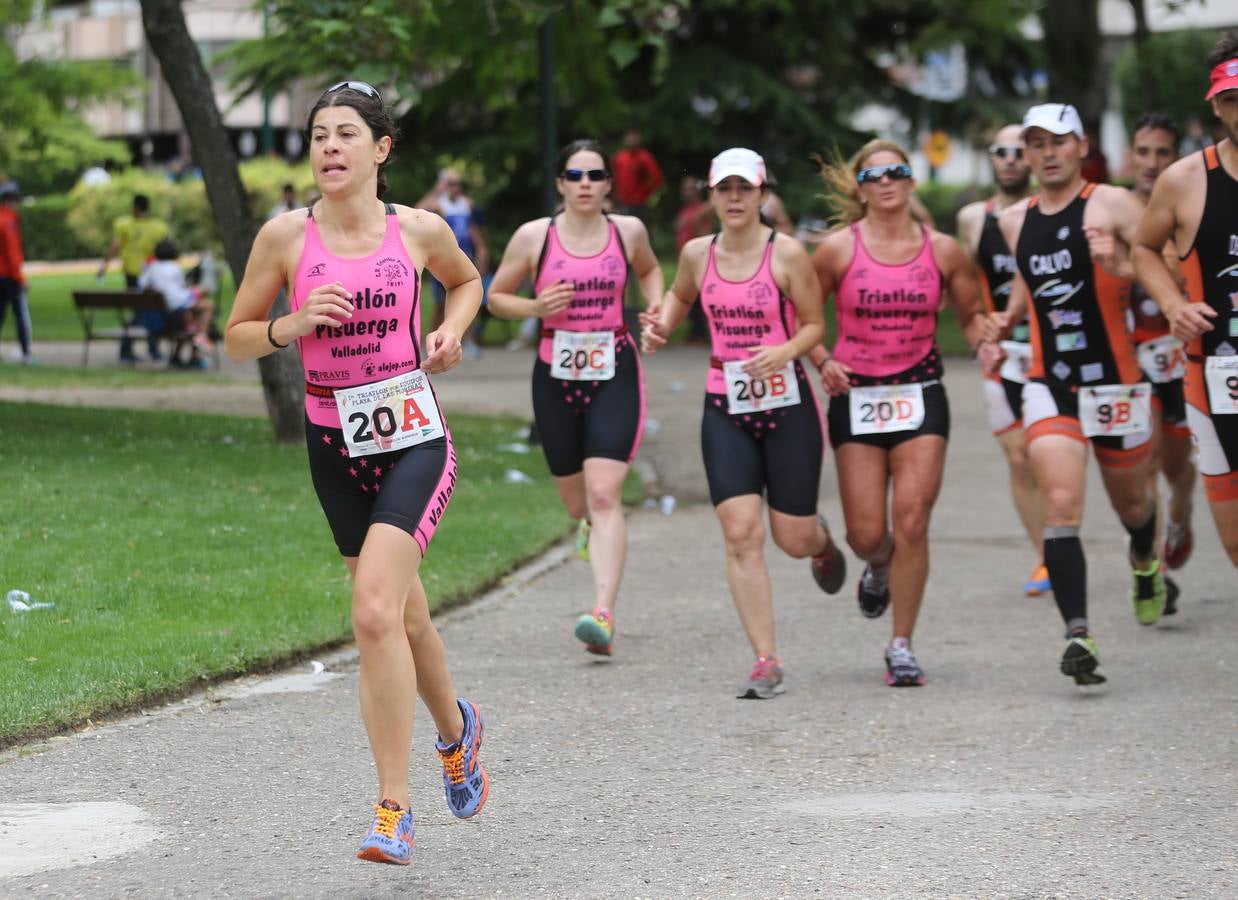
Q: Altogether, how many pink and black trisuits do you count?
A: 4